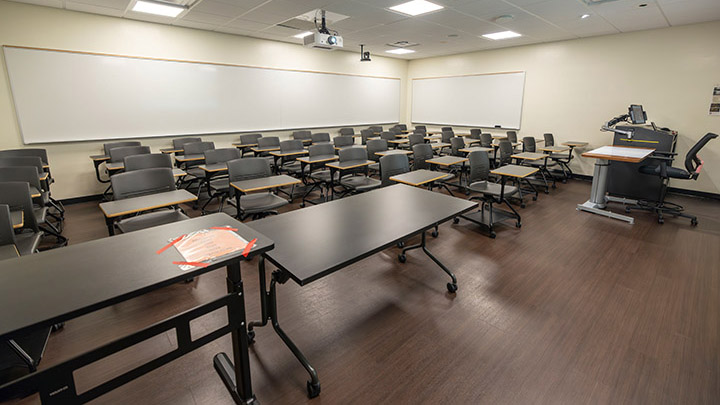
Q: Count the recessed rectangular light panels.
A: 5